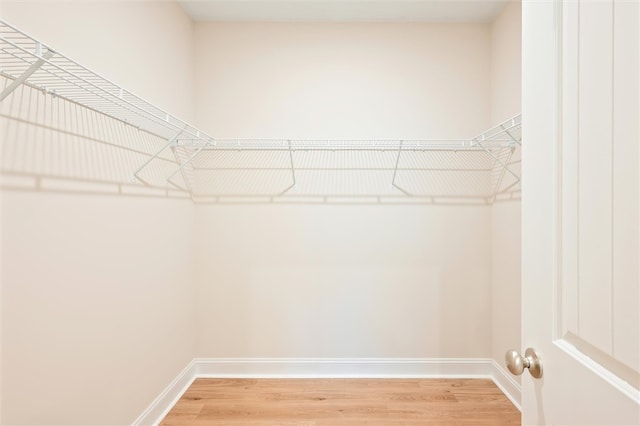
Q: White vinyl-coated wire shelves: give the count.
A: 3